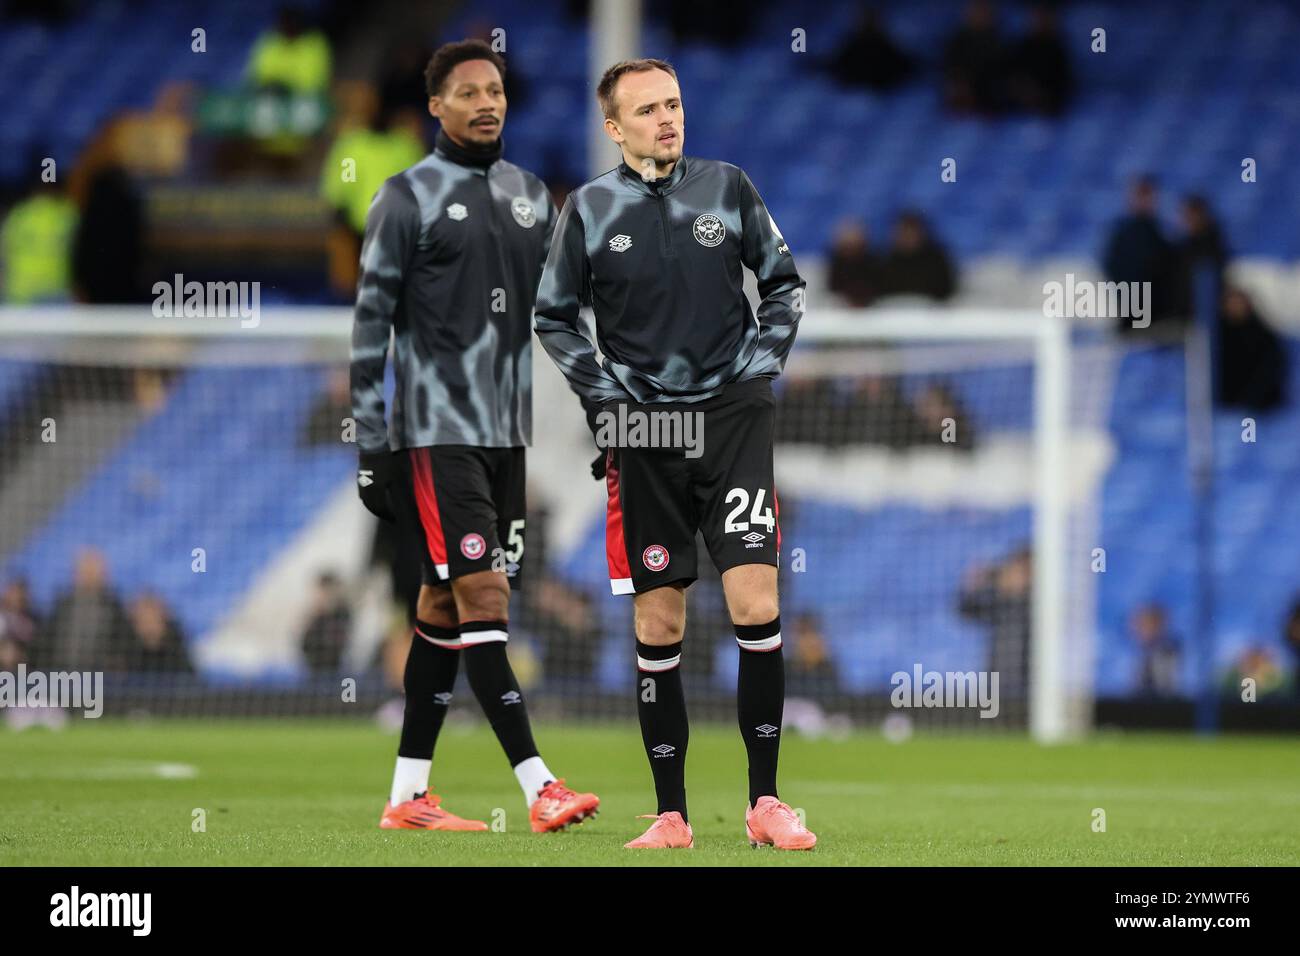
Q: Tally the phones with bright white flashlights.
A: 0